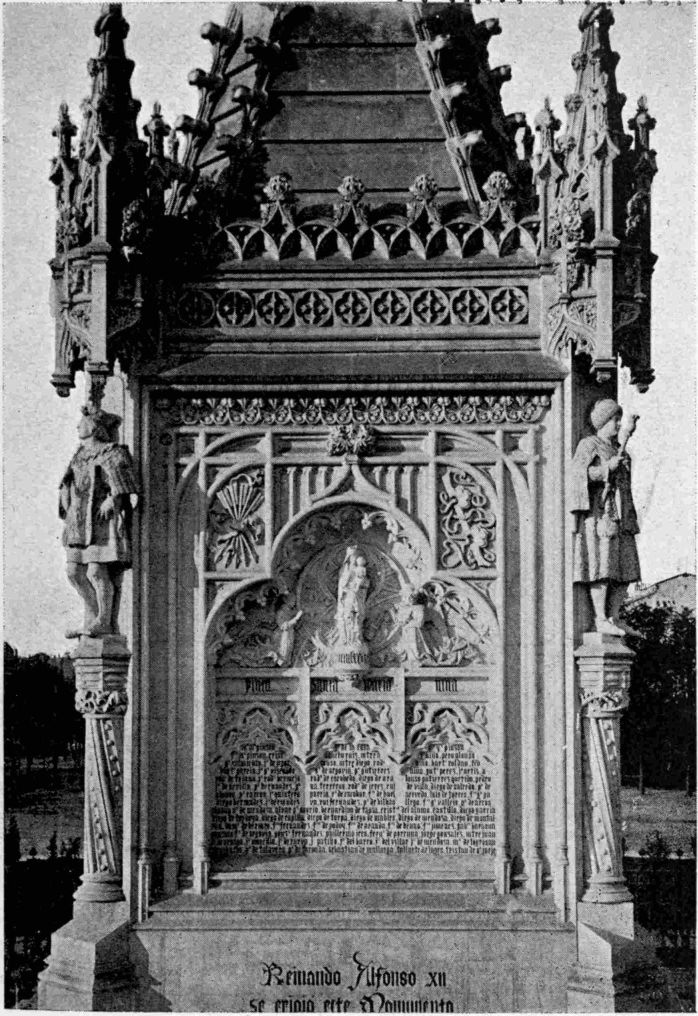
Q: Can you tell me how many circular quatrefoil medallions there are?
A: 9